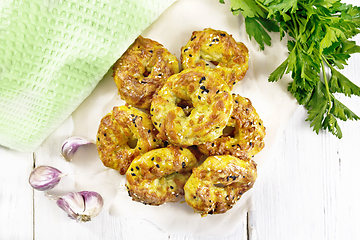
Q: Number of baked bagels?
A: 7